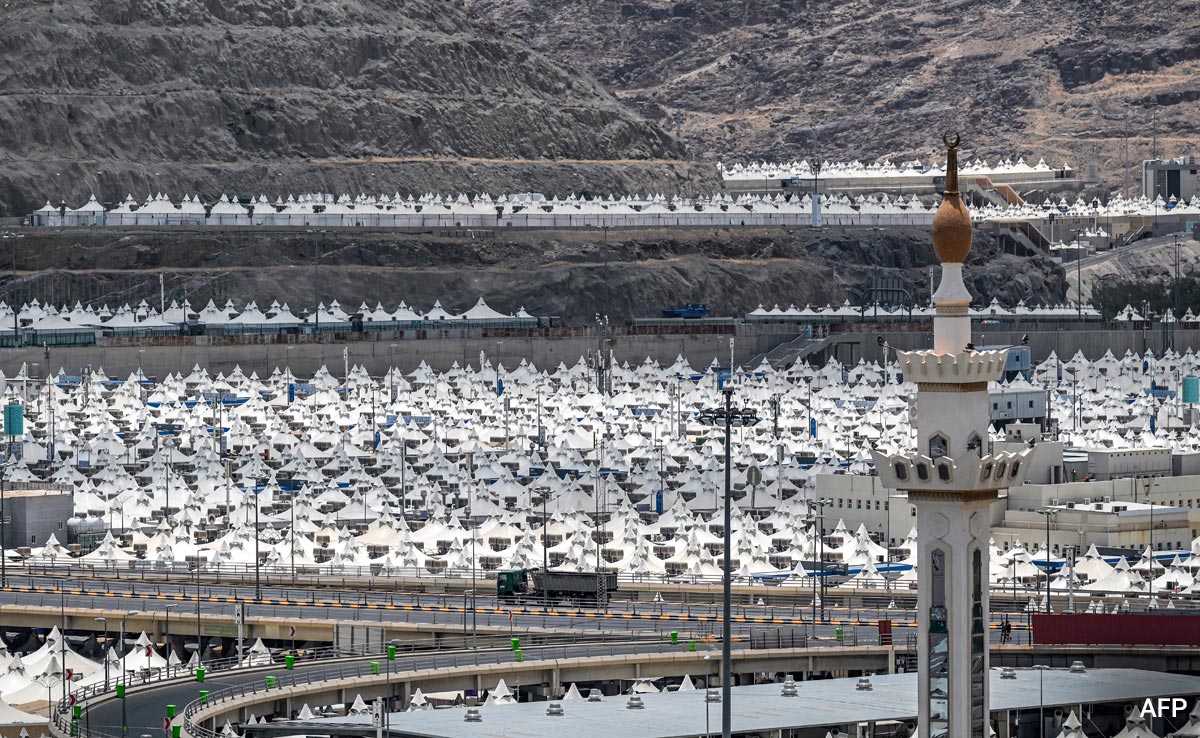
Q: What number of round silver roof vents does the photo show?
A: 9